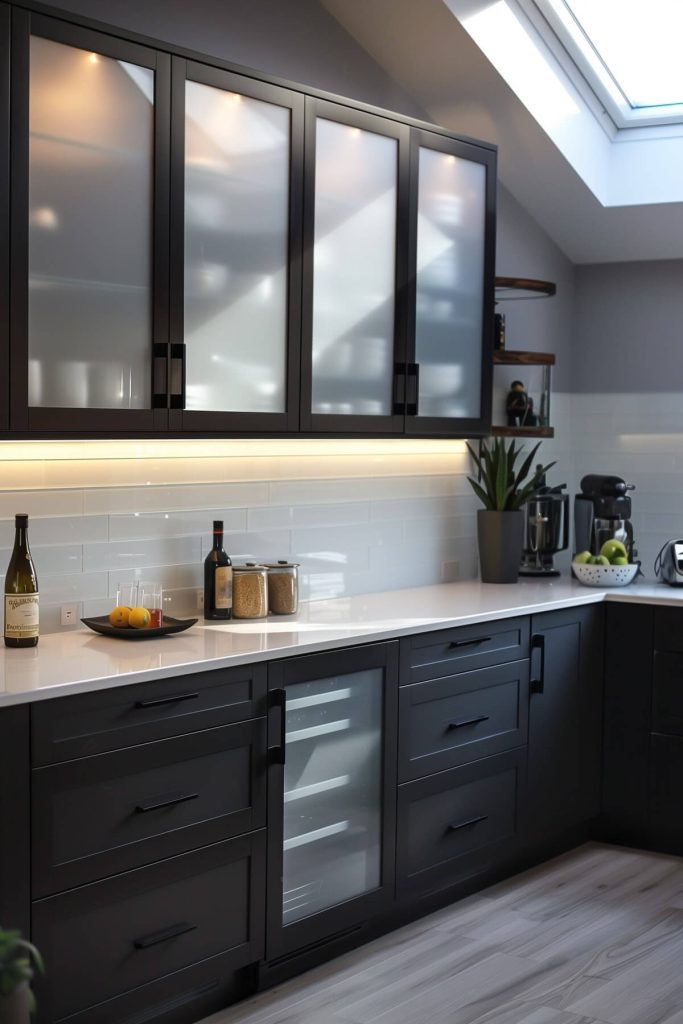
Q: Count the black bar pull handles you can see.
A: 12